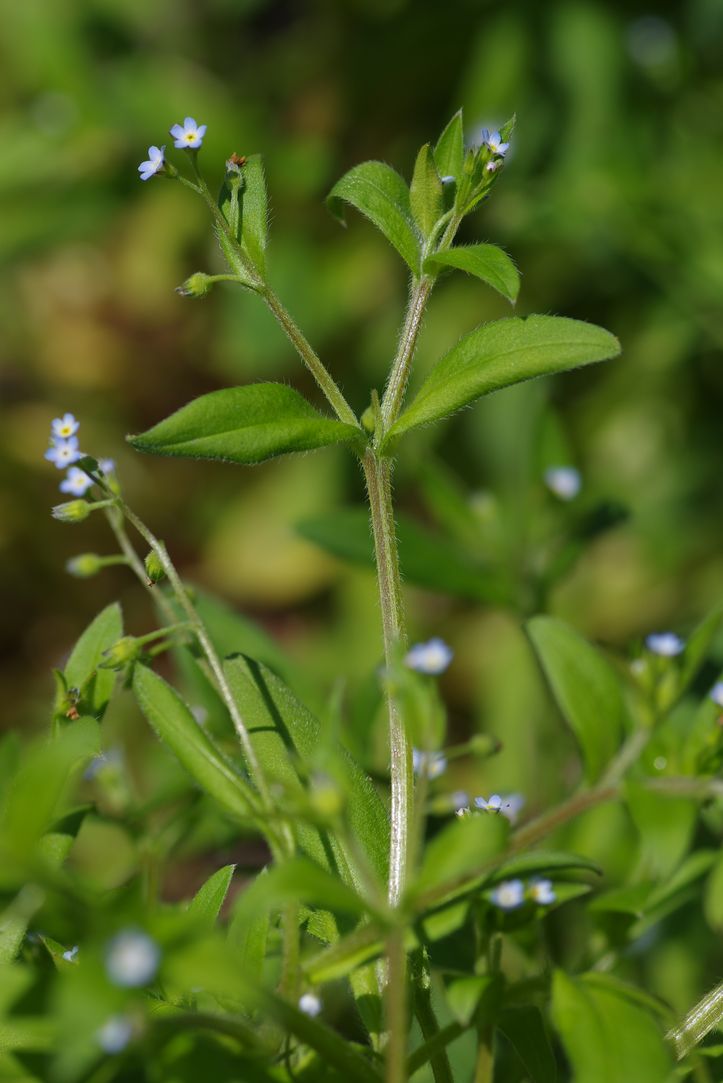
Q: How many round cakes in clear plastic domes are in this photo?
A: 0